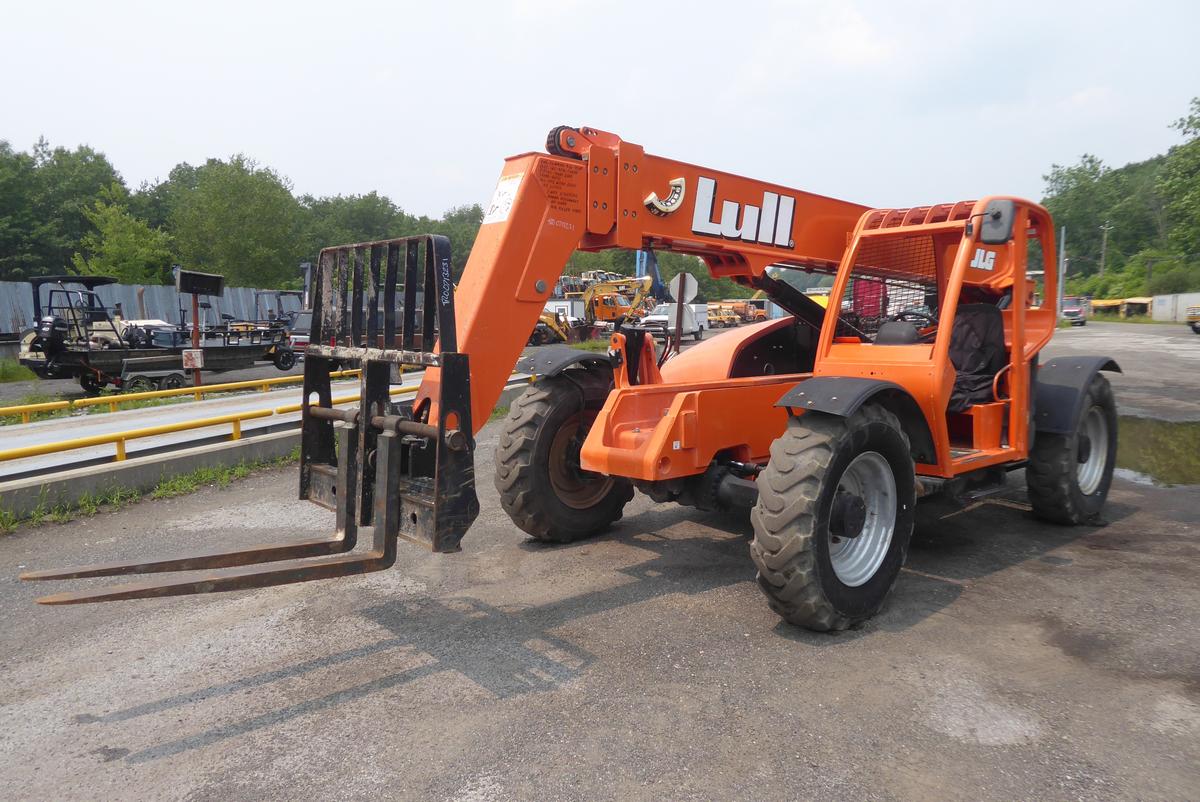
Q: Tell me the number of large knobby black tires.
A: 3